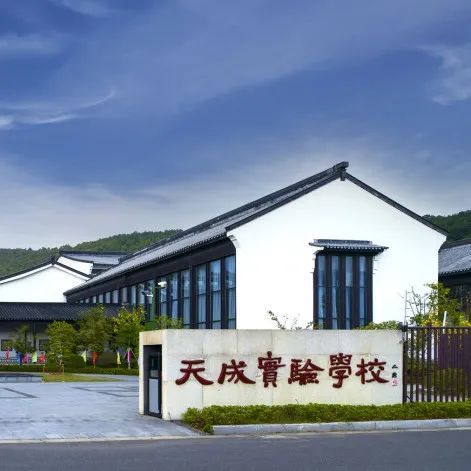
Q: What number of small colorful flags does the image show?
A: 9